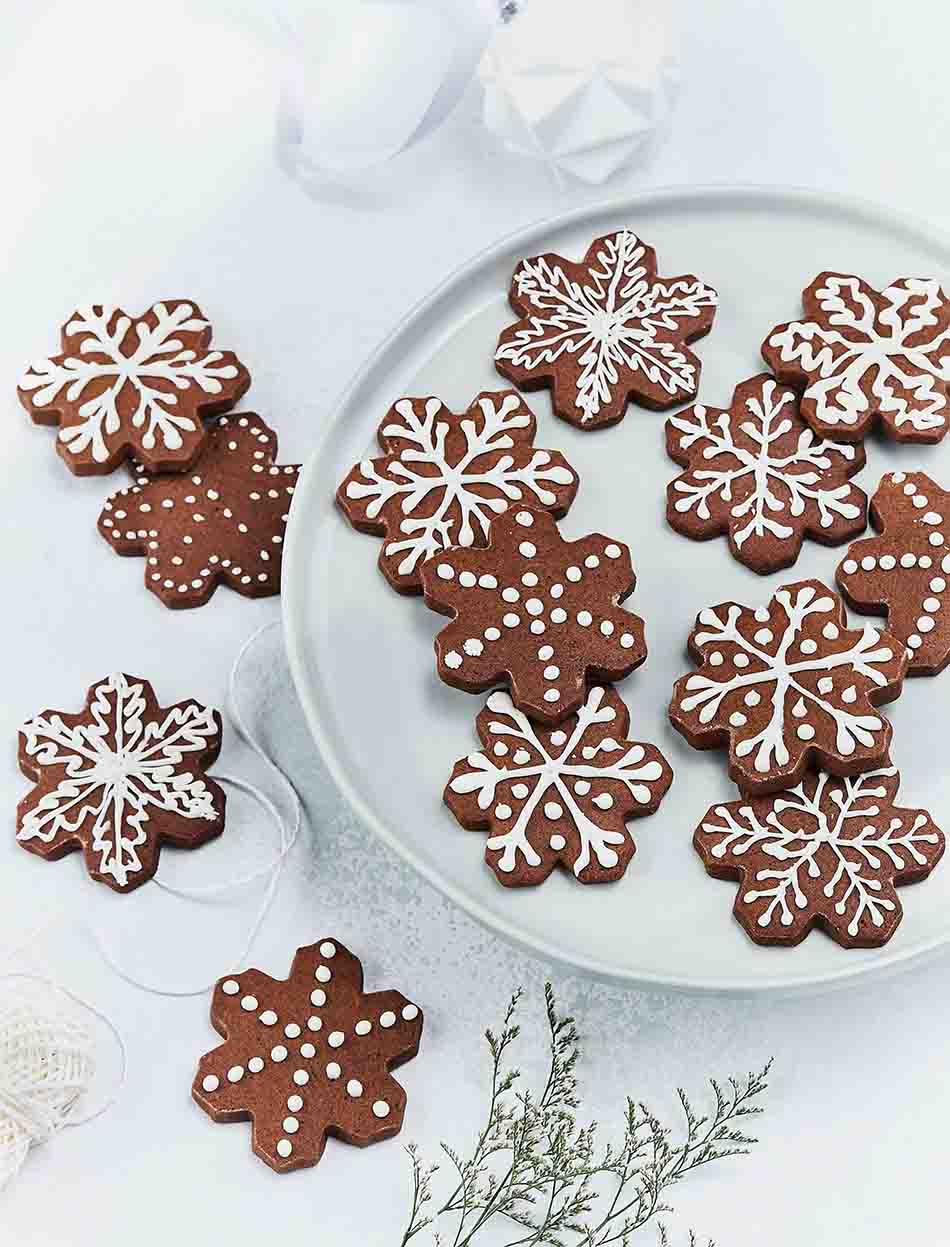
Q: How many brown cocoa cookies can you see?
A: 13